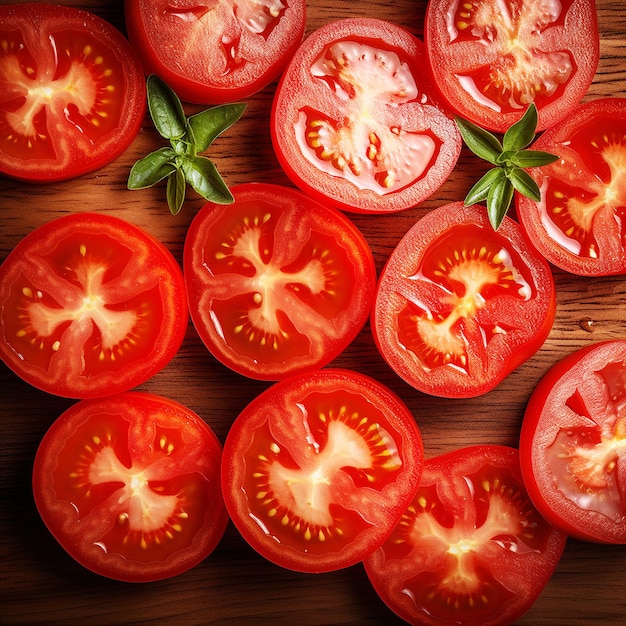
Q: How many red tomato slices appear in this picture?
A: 12